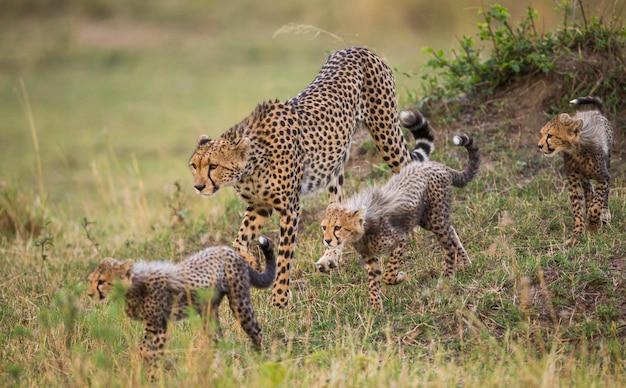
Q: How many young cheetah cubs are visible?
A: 3